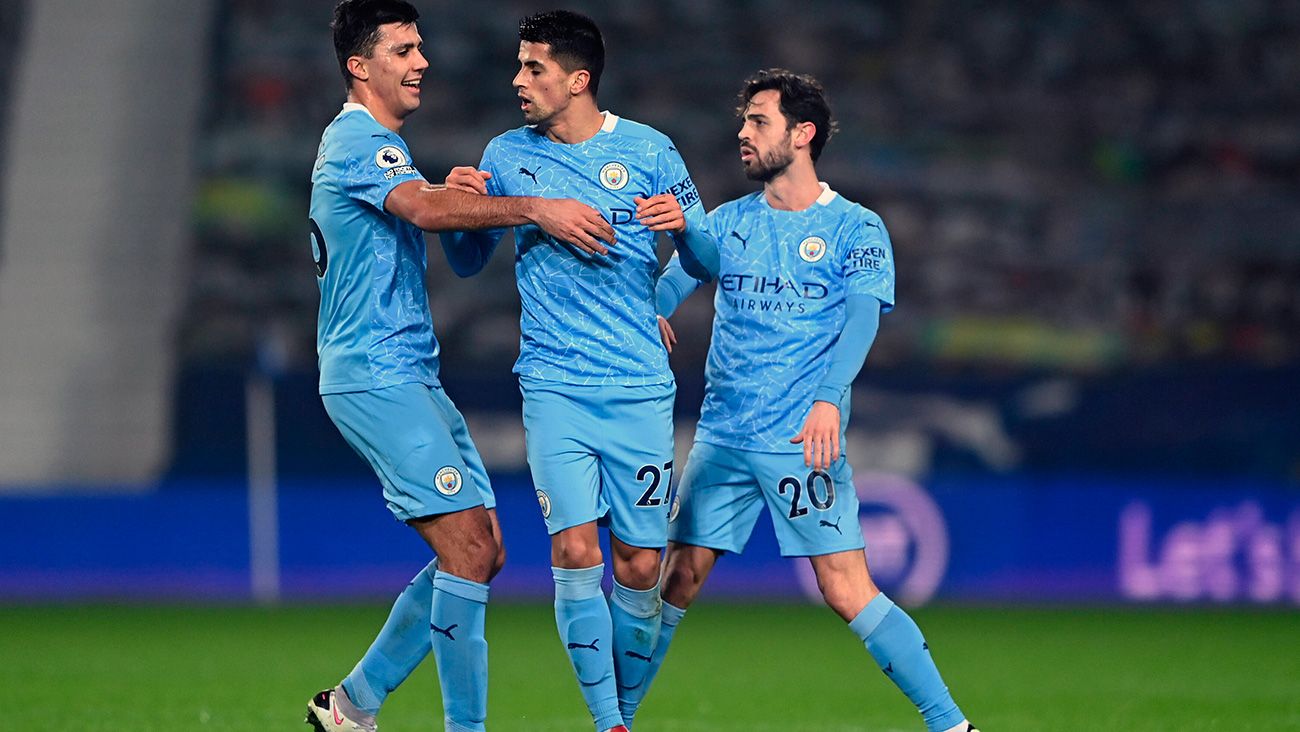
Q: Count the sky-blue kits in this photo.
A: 3